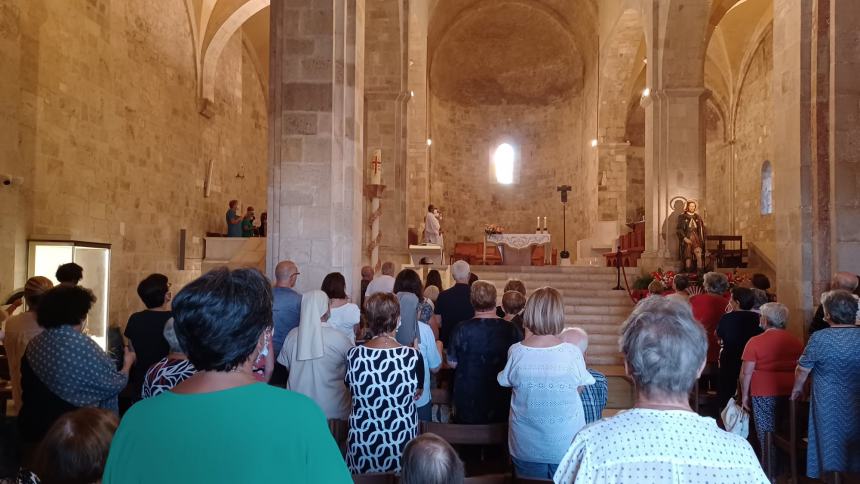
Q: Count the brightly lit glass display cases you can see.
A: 1